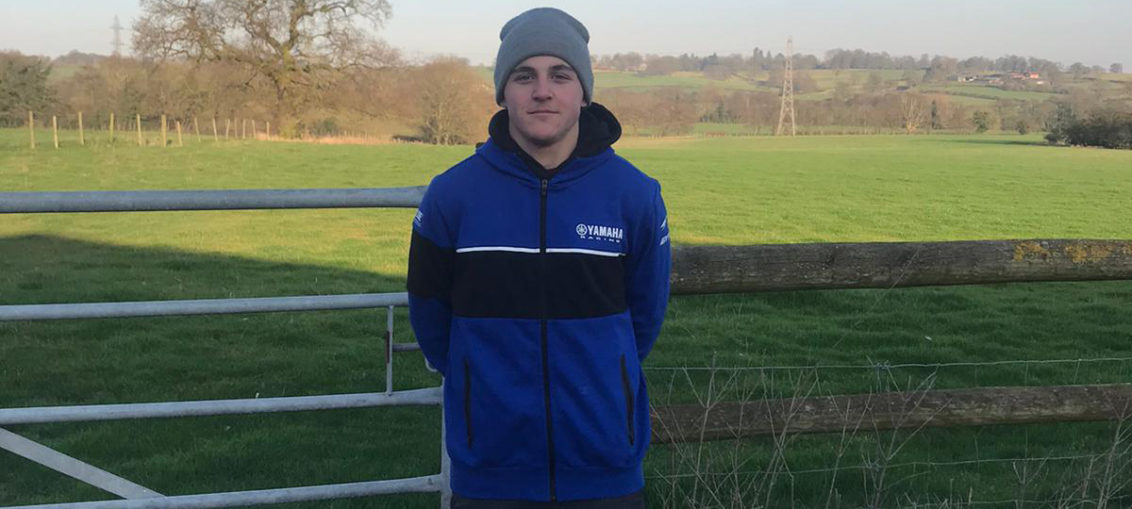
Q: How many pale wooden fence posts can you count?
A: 14